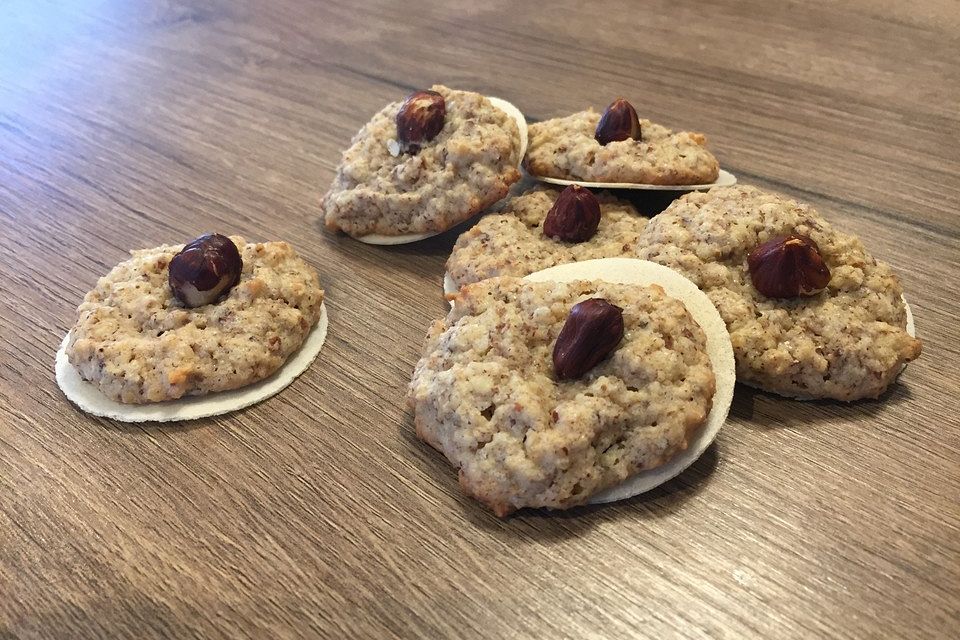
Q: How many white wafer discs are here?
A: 6